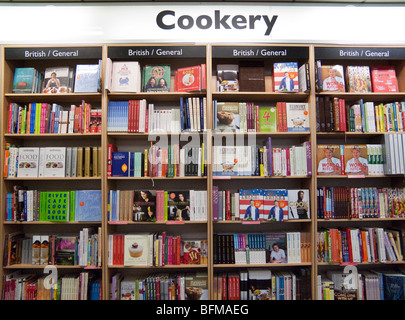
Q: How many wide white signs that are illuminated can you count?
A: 1